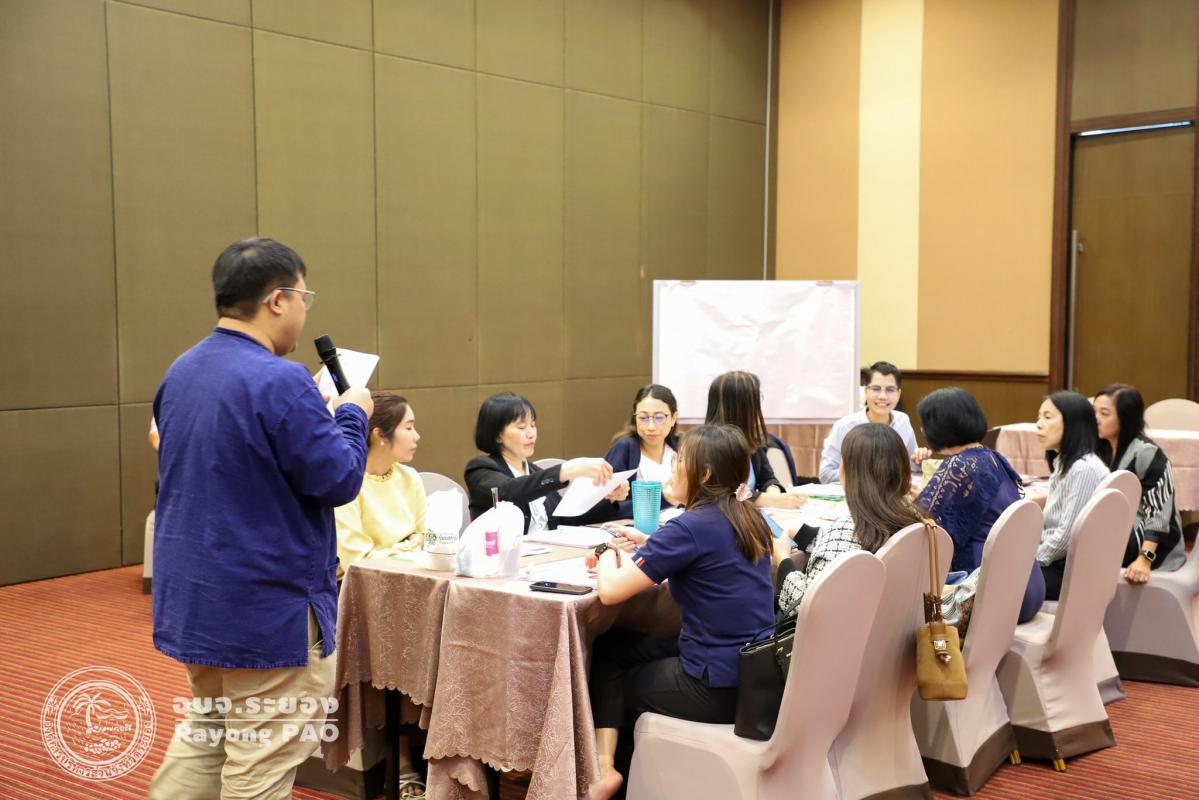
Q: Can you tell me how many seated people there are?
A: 10